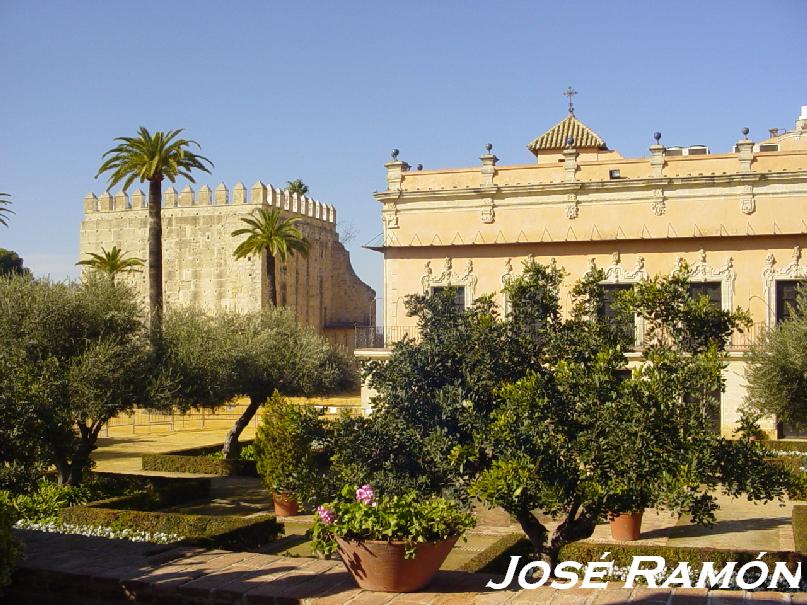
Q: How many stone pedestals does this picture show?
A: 5